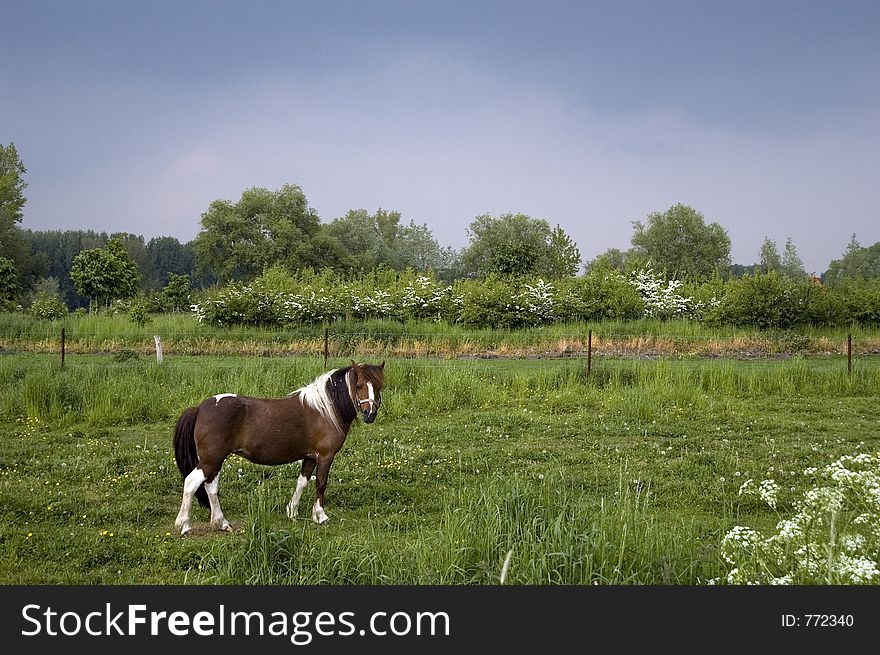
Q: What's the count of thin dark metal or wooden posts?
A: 4